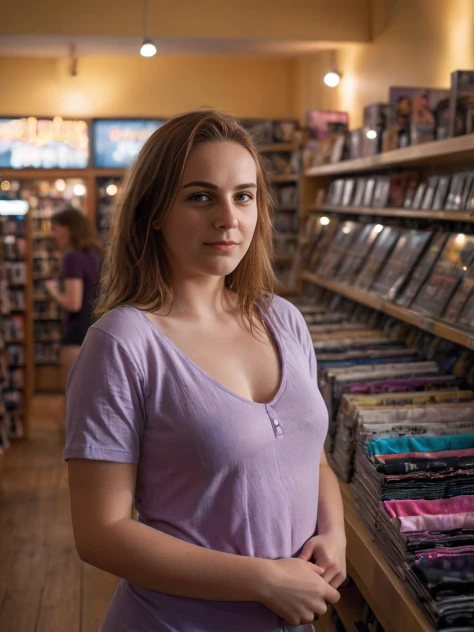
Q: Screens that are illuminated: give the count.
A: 2